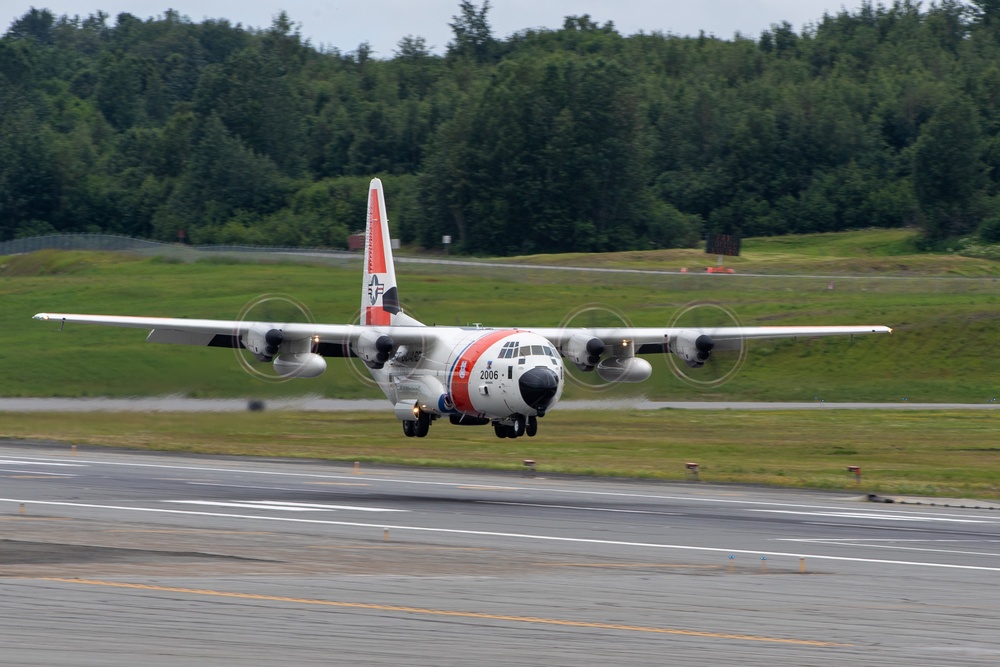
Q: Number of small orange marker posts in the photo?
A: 7